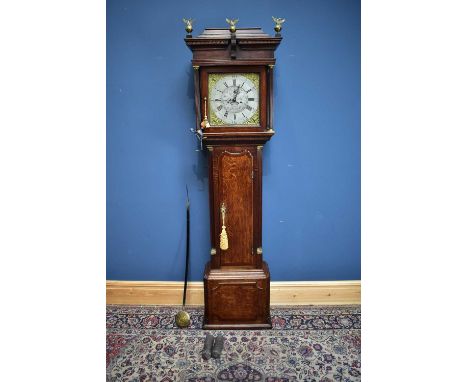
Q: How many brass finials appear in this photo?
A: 3